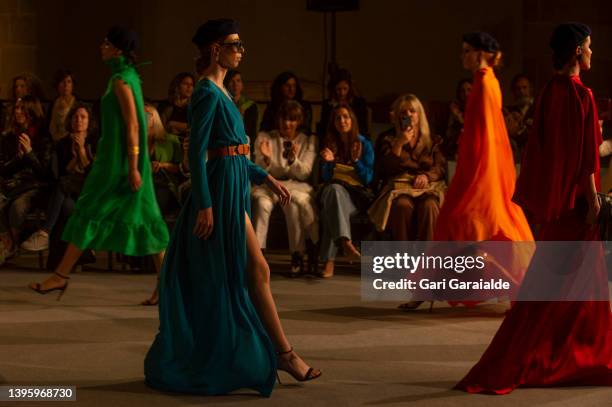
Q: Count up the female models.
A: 4